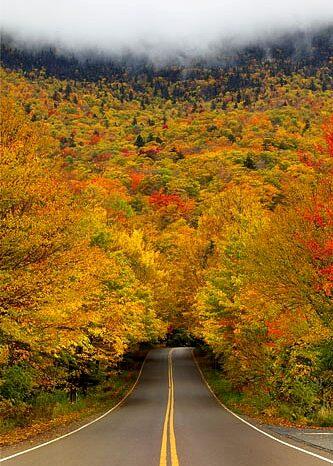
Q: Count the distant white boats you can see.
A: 0